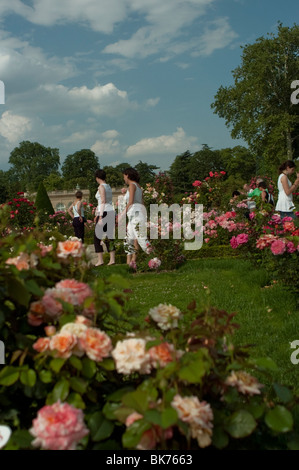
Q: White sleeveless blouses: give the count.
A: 4